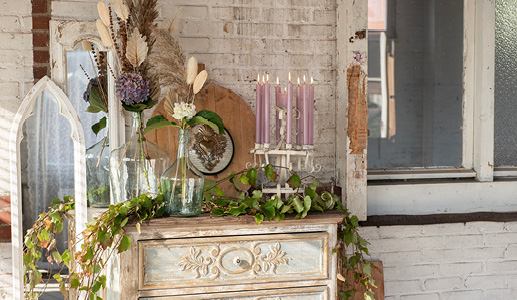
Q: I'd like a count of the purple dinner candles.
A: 8